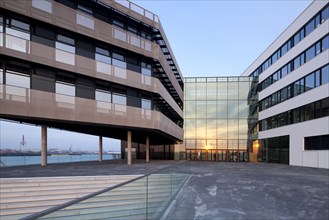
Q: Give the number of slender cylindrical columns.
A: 4